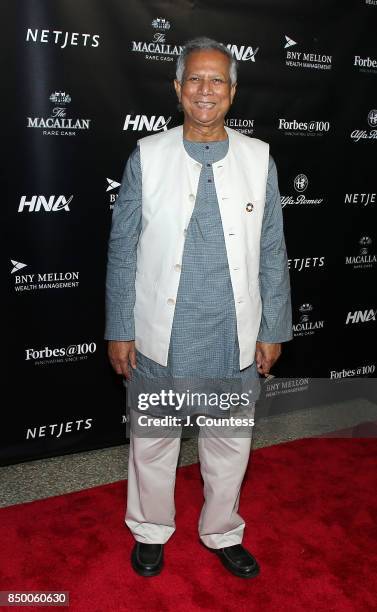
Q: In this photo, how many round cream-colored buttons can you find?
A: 5